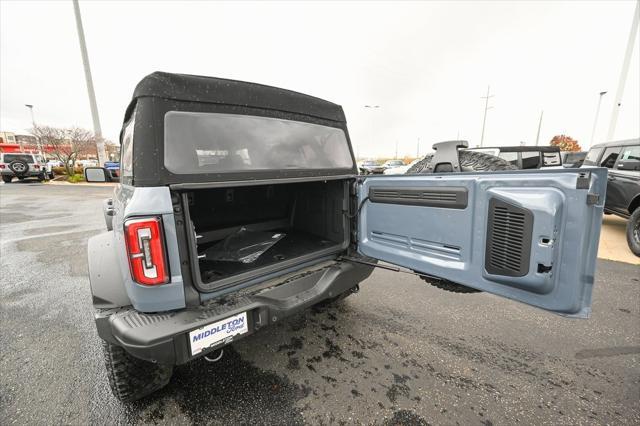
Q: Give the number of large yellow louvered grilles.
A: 0